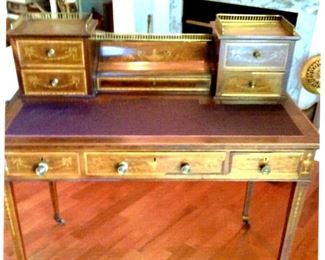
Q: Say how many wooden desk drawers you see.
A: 7